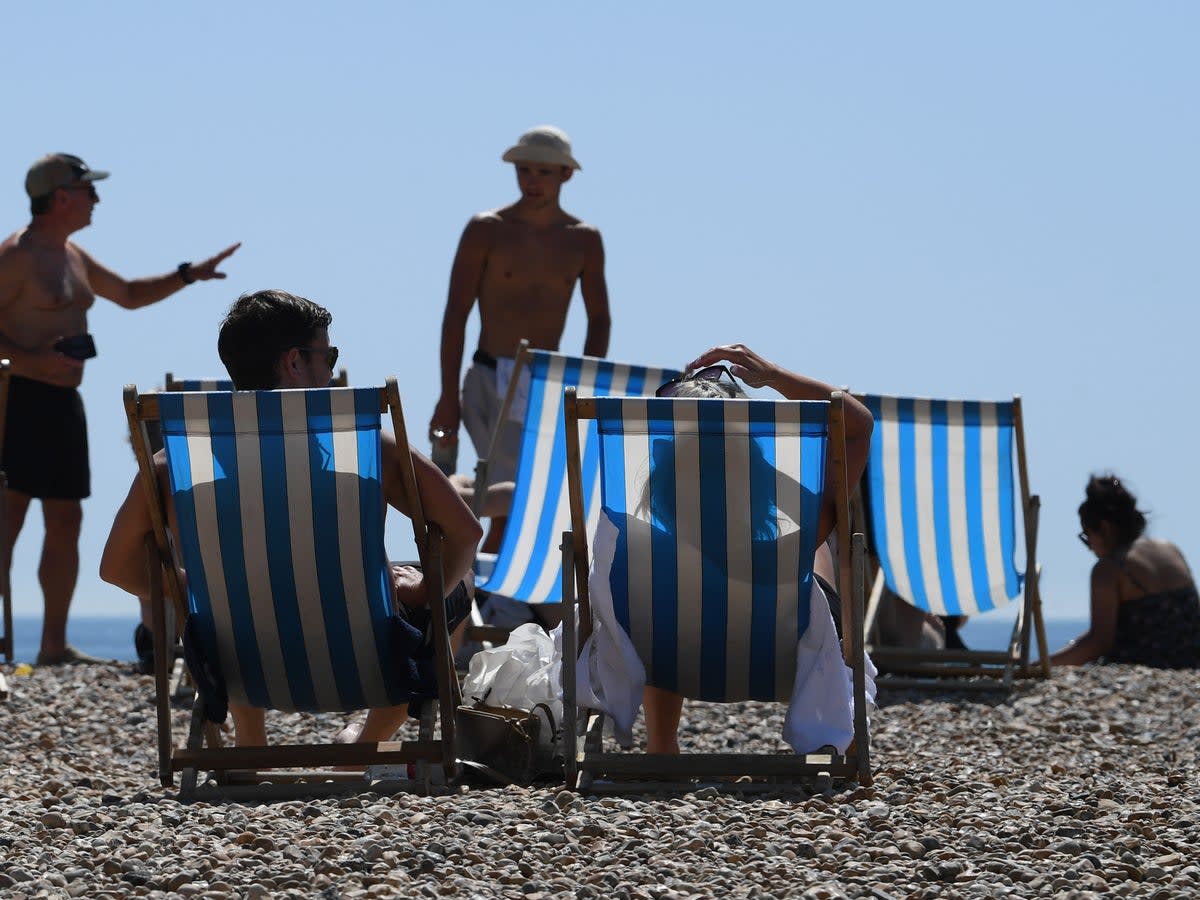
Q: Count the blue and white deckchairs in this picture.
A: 5